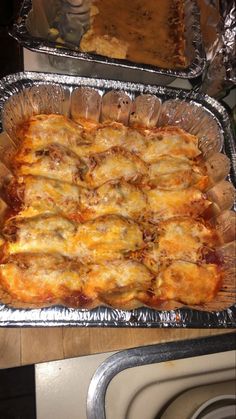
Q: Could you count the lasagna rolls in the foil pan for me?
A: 15